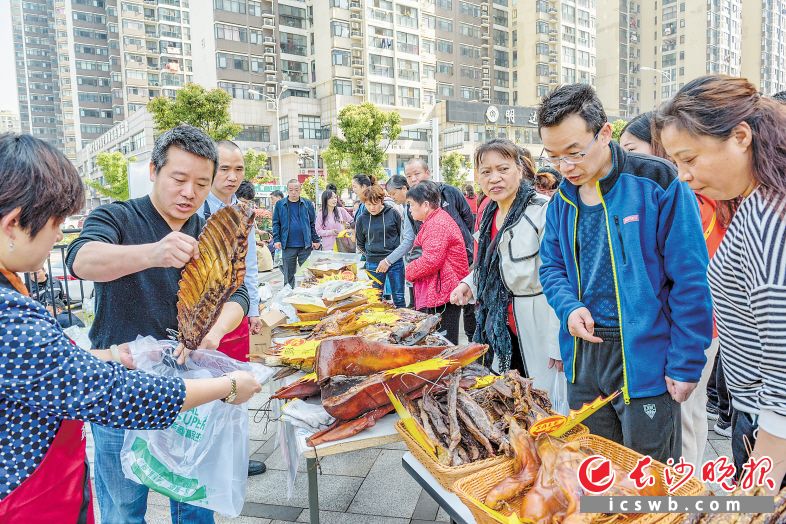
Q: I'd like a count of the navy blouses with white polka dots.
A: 1